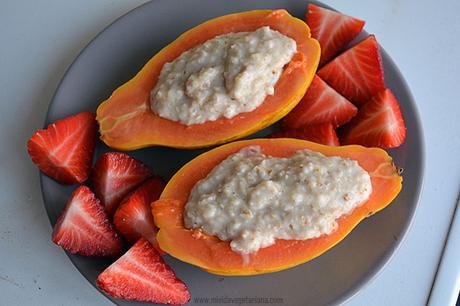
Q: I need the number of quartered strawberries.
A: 10